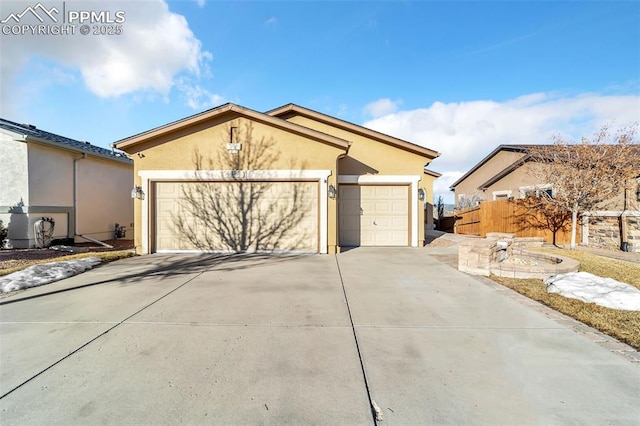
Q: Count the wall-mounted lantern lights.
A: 3